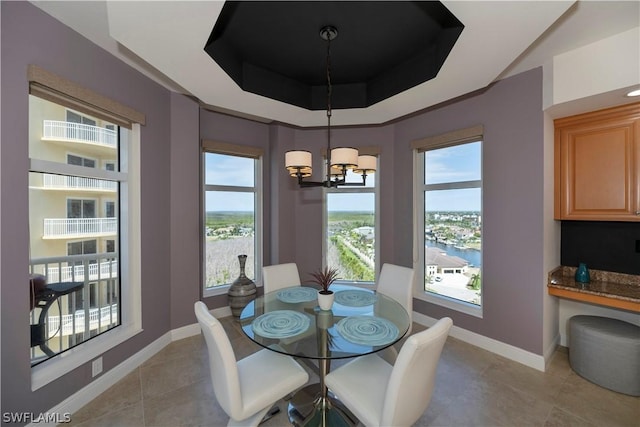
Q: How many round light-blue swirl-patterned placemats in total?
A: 4